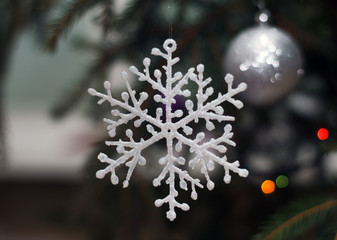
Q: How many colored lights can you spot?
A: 3